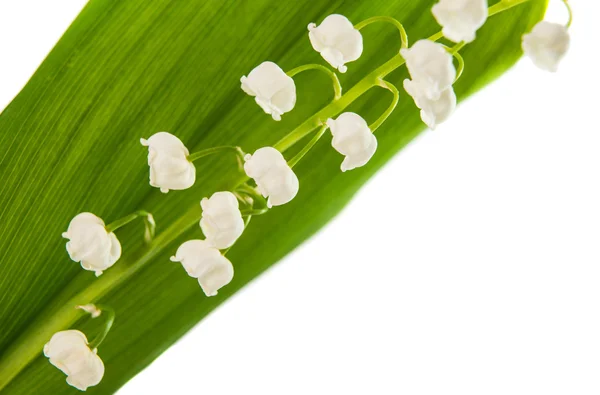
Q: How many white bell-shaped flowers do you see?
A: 13